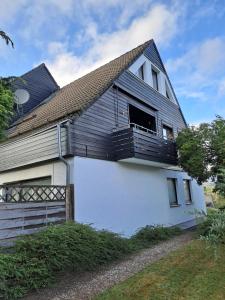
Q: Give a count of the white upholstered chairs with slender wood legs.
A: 0